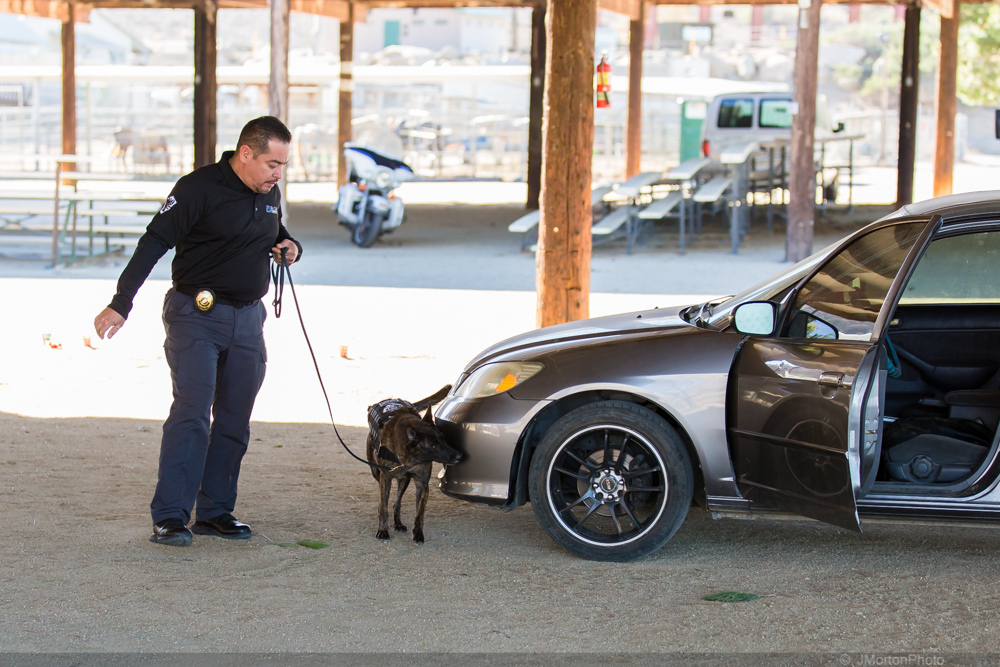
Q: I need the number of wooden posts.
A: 10